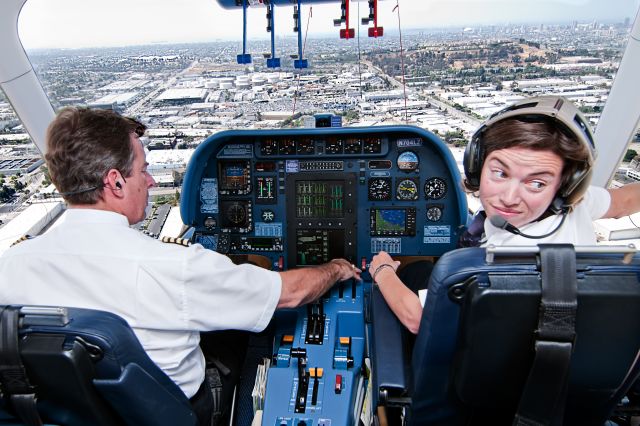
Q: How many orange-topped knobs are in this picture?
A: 3